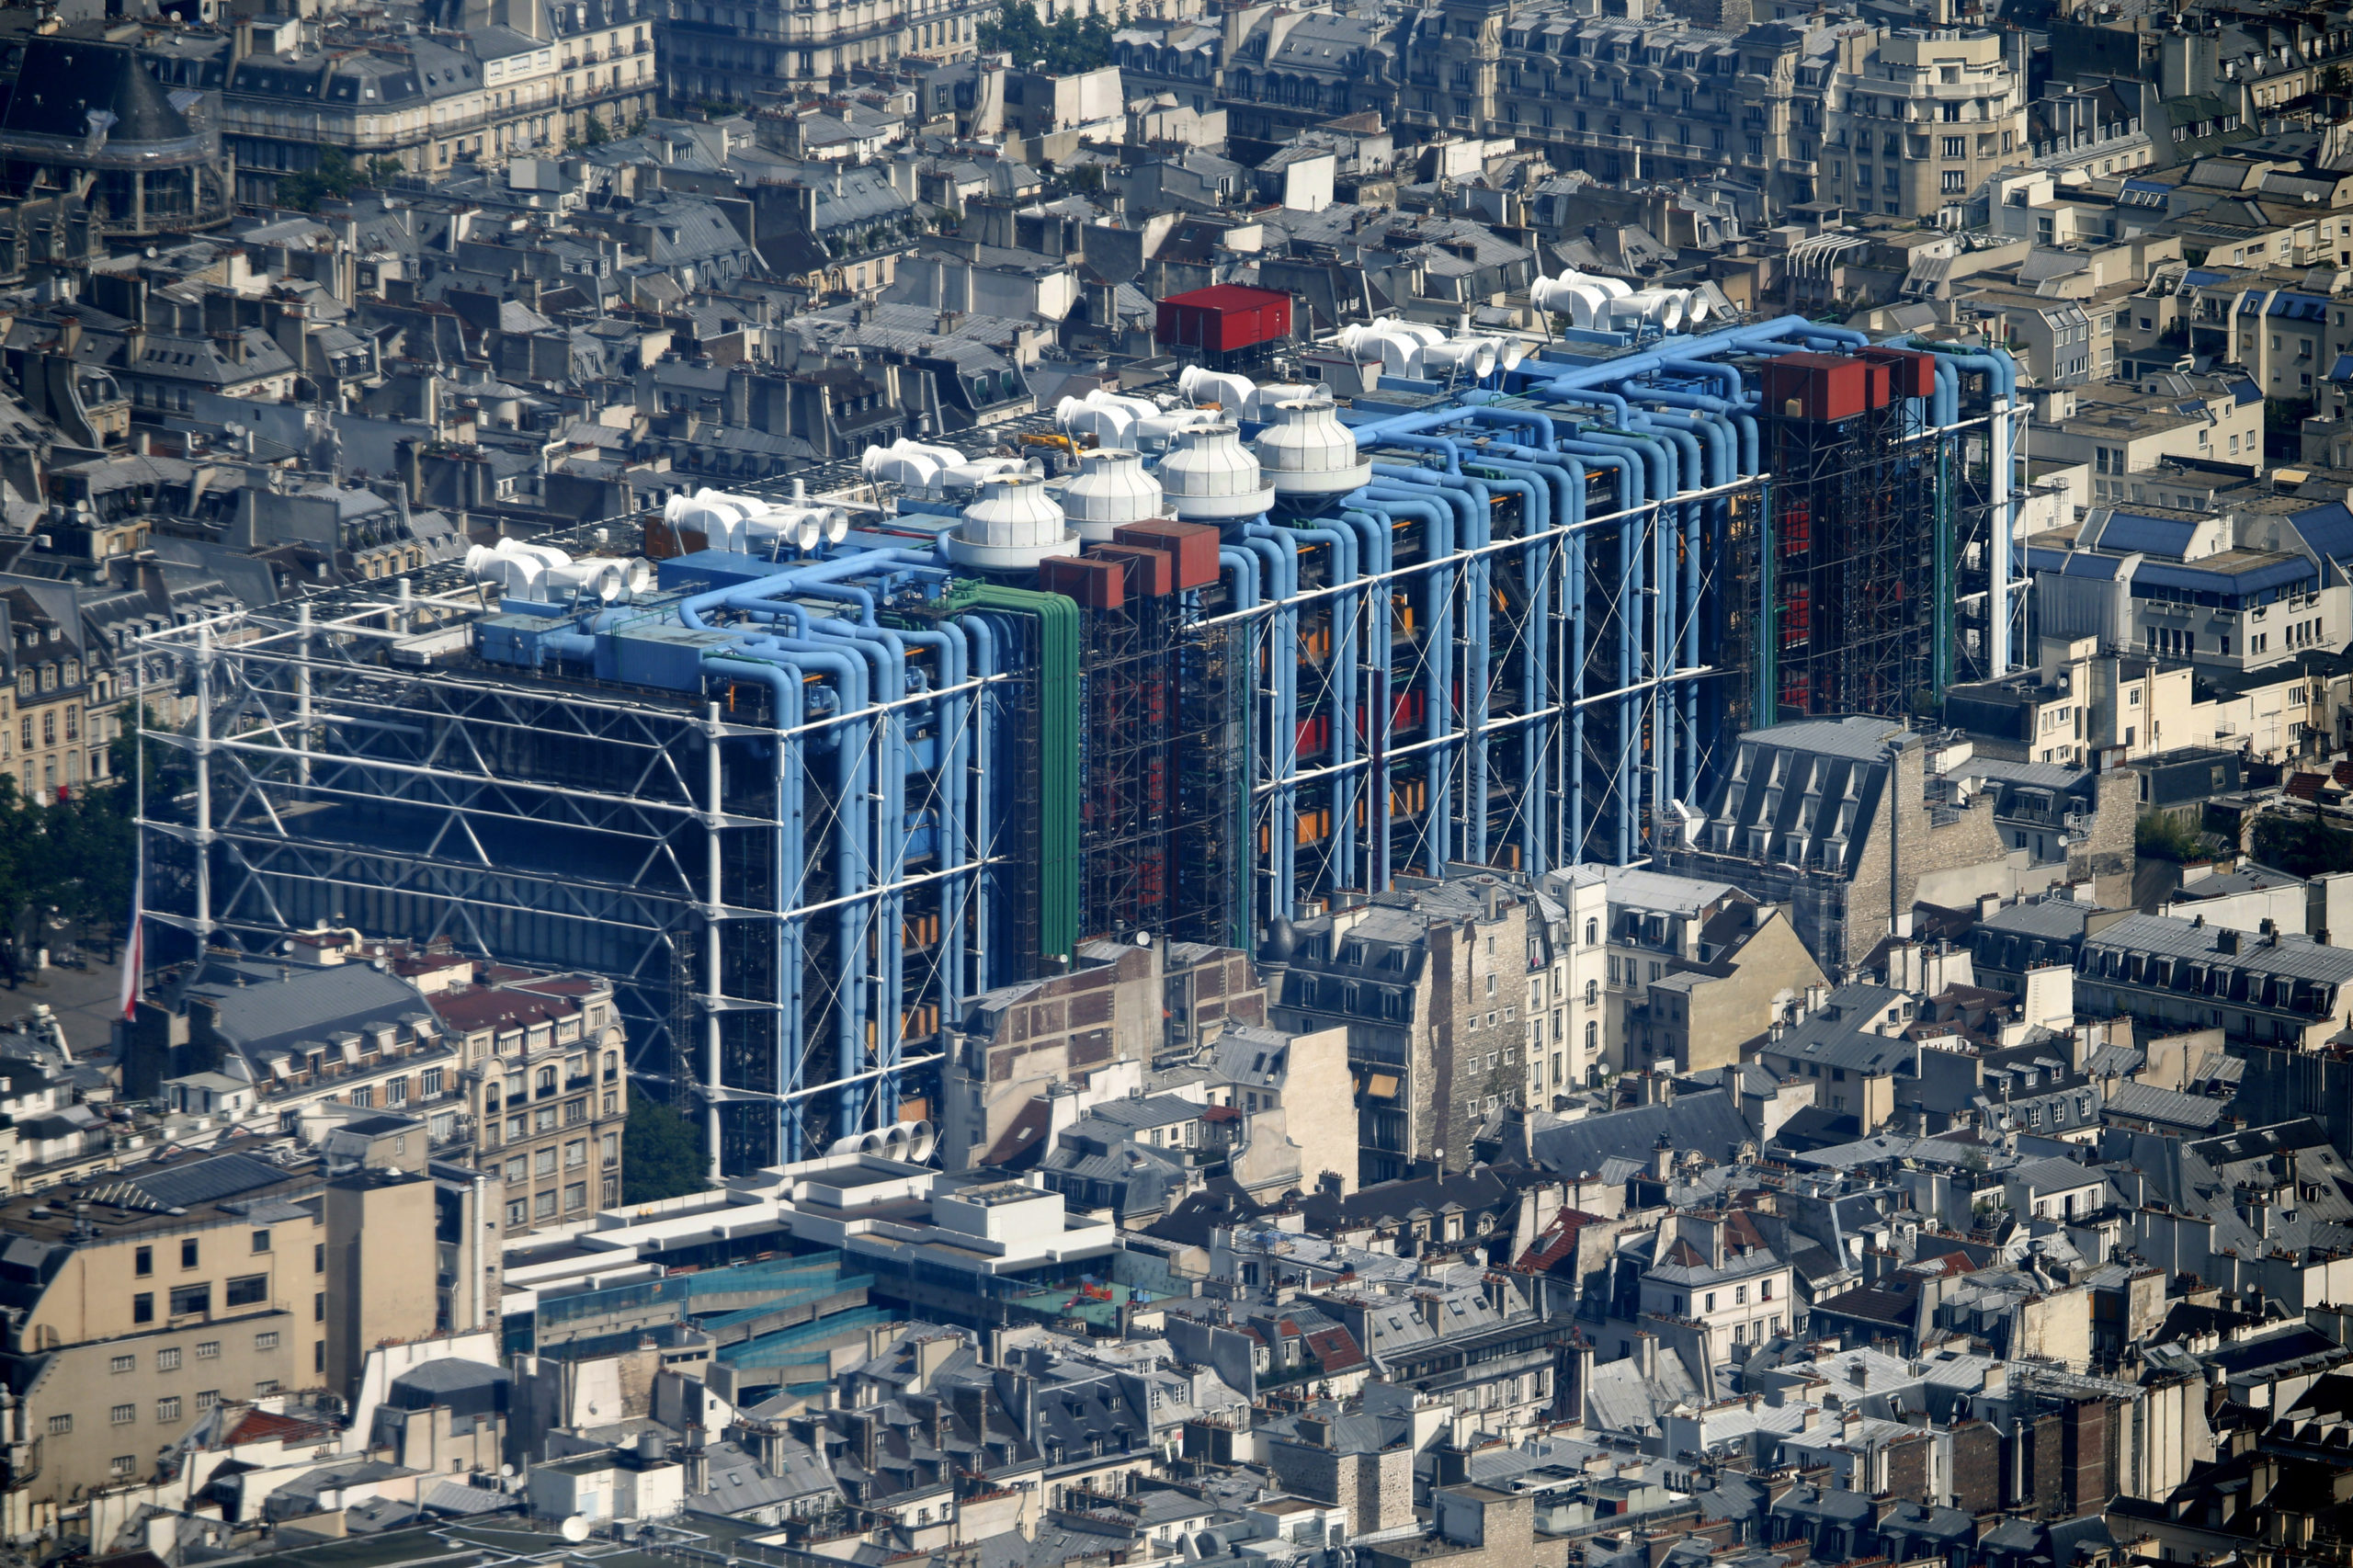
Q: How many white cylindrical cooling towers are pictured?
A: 4